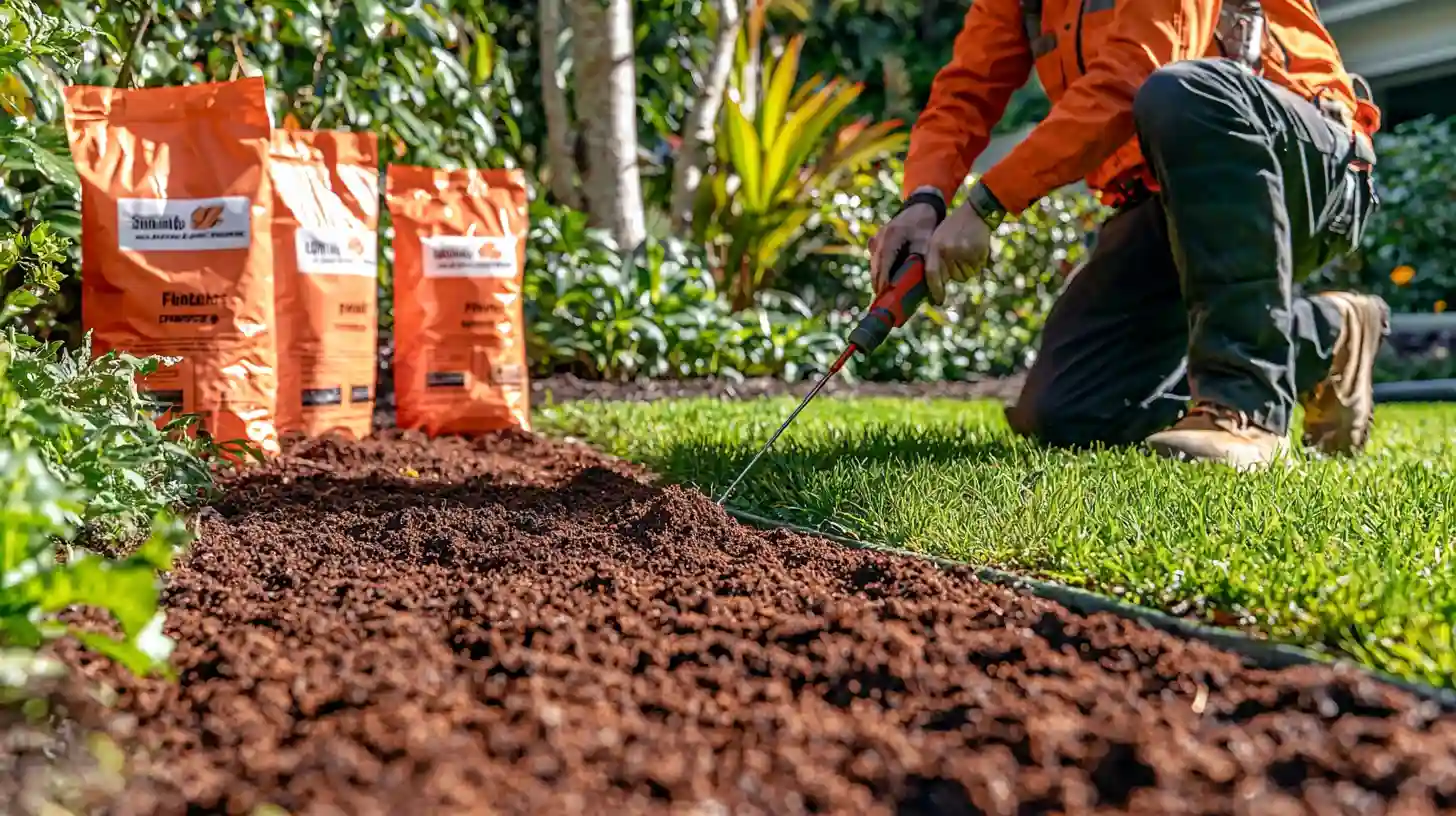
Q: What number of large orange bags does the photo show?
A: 3